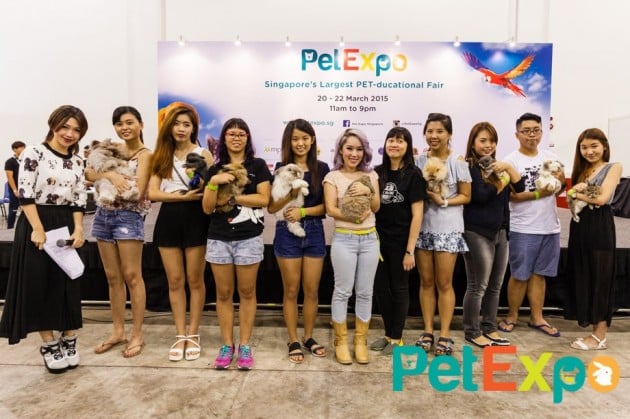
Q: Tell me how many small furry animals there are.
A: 9